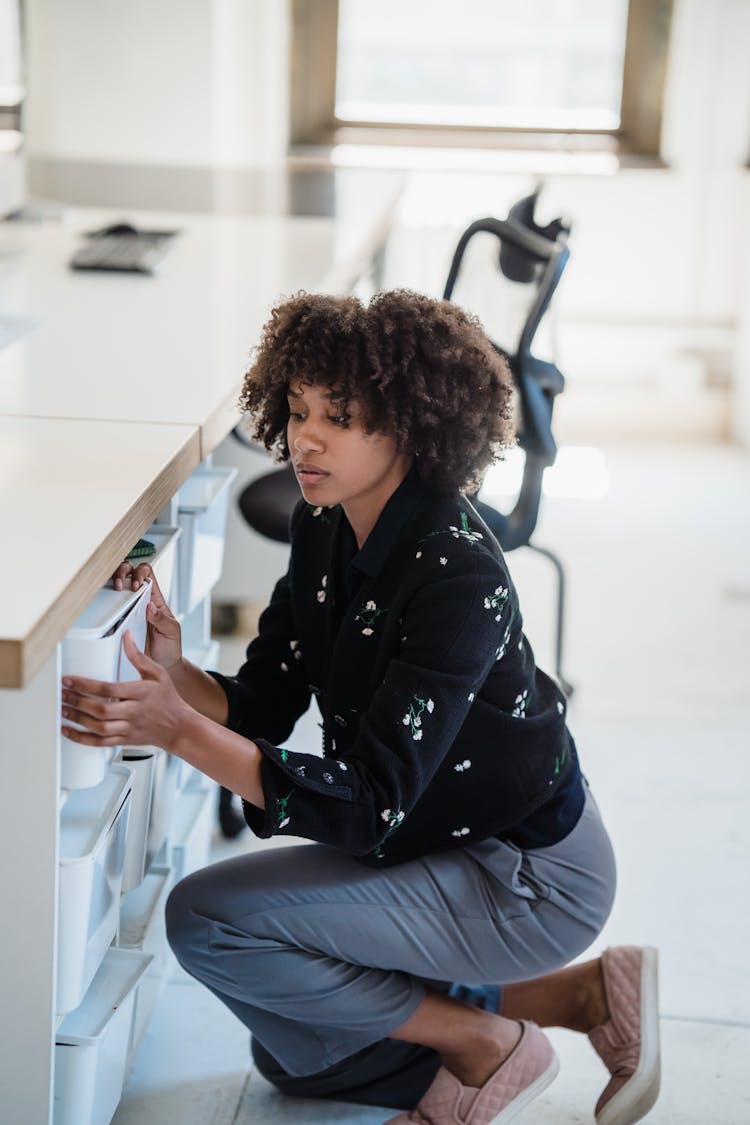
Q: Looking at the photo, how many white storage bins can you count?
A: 9